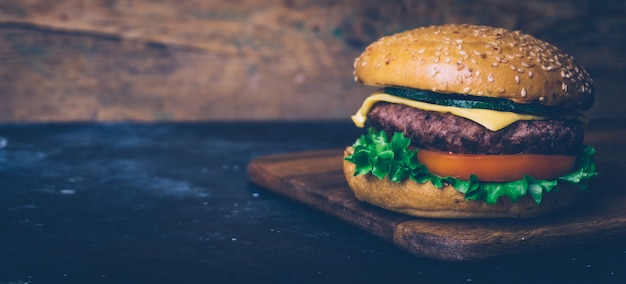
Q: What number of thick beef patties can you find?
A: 1